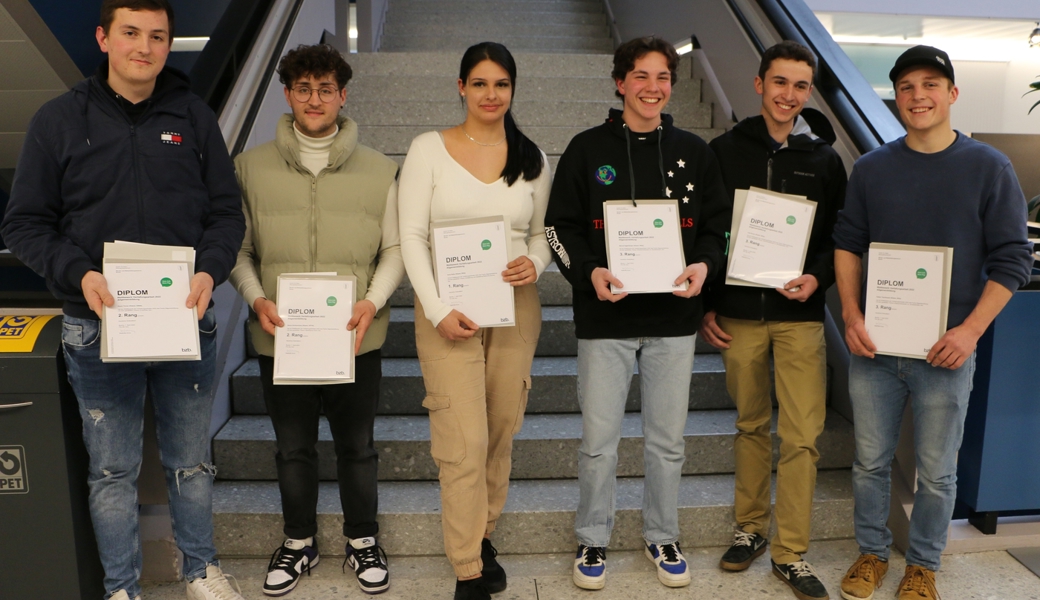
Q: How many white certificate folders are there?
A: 6